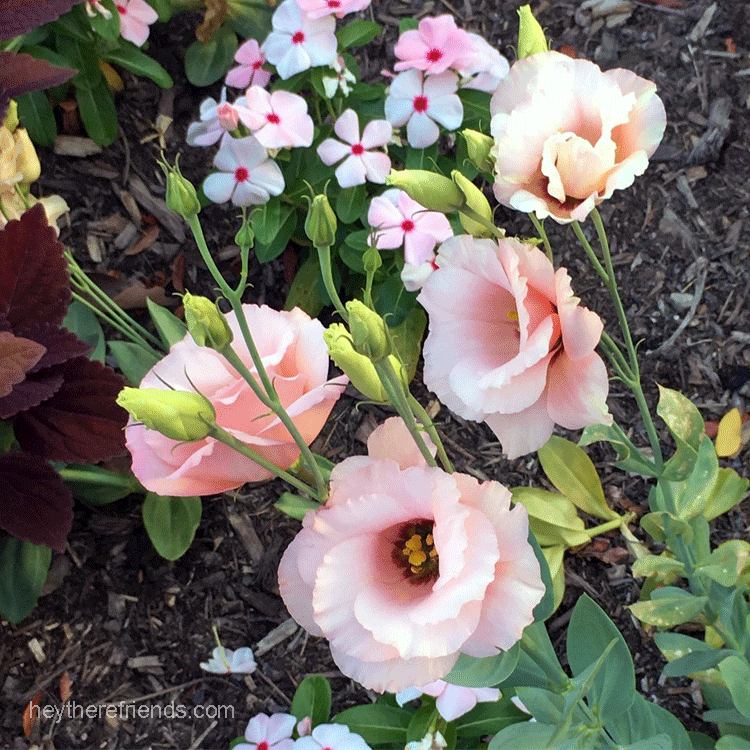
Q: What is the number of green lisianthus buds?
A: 12